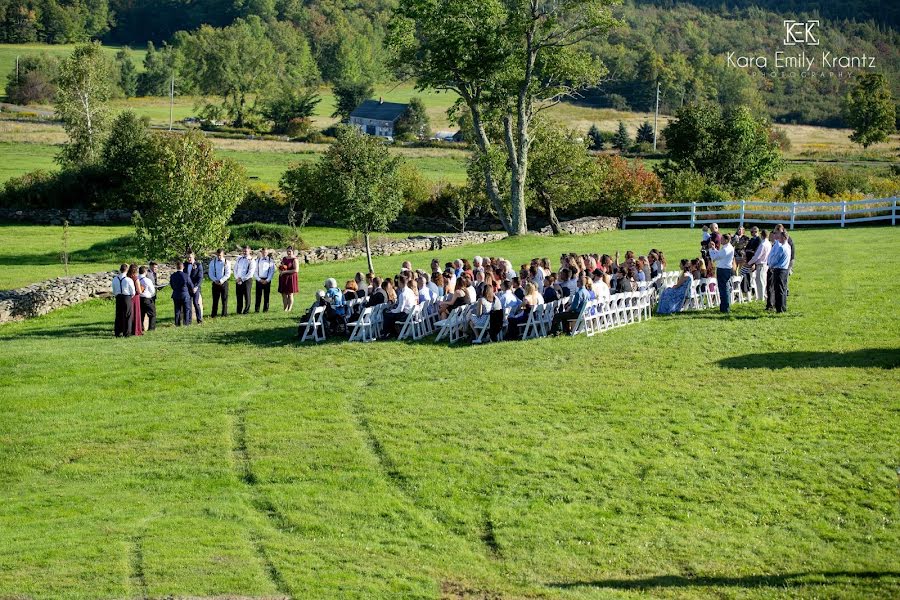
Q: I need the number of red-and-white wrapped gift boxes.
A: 0